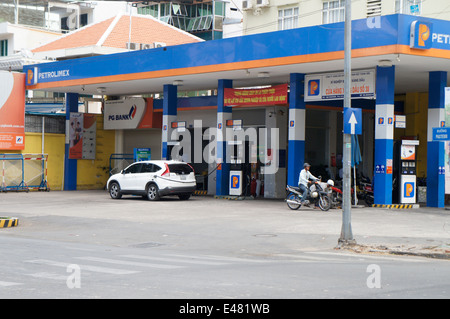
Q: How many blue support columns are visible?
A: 6